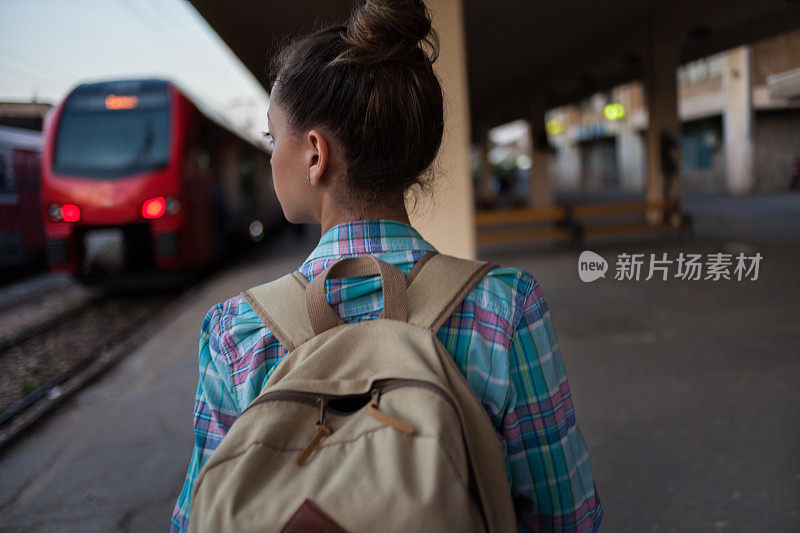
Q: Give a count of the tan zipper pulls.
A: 2